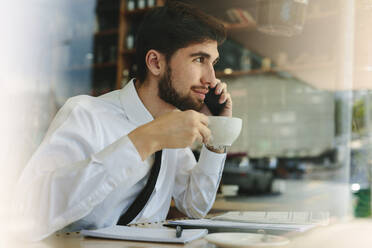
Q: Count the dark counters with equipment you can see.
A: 1